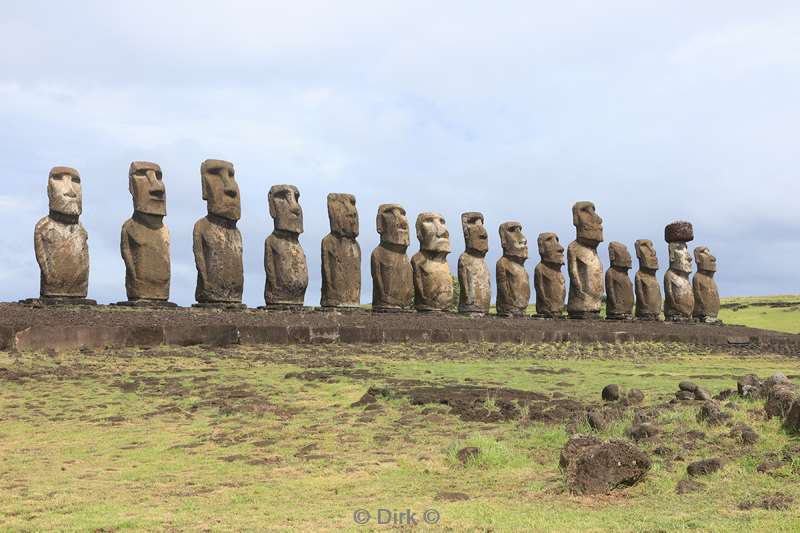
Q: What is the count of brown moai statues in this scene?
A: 15